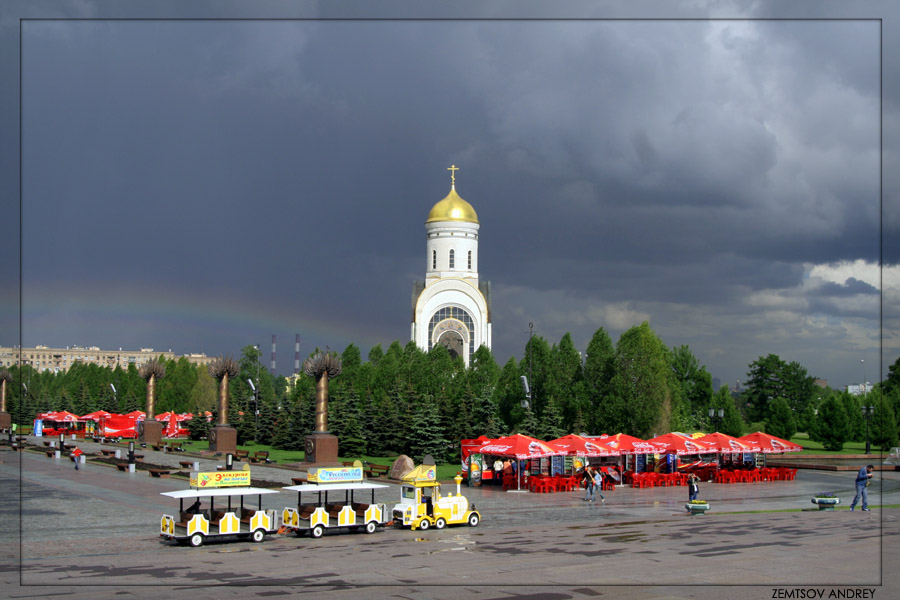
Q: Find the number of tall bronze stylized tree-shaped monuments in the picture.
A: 4